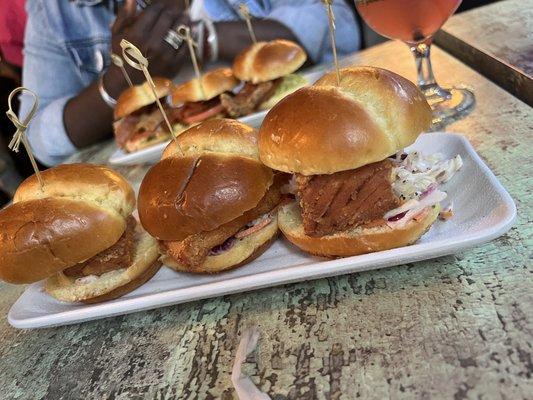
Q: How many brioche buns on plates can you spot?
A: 6